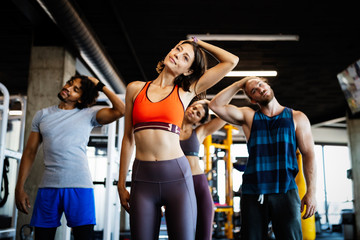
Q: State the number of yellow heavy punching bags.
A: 1